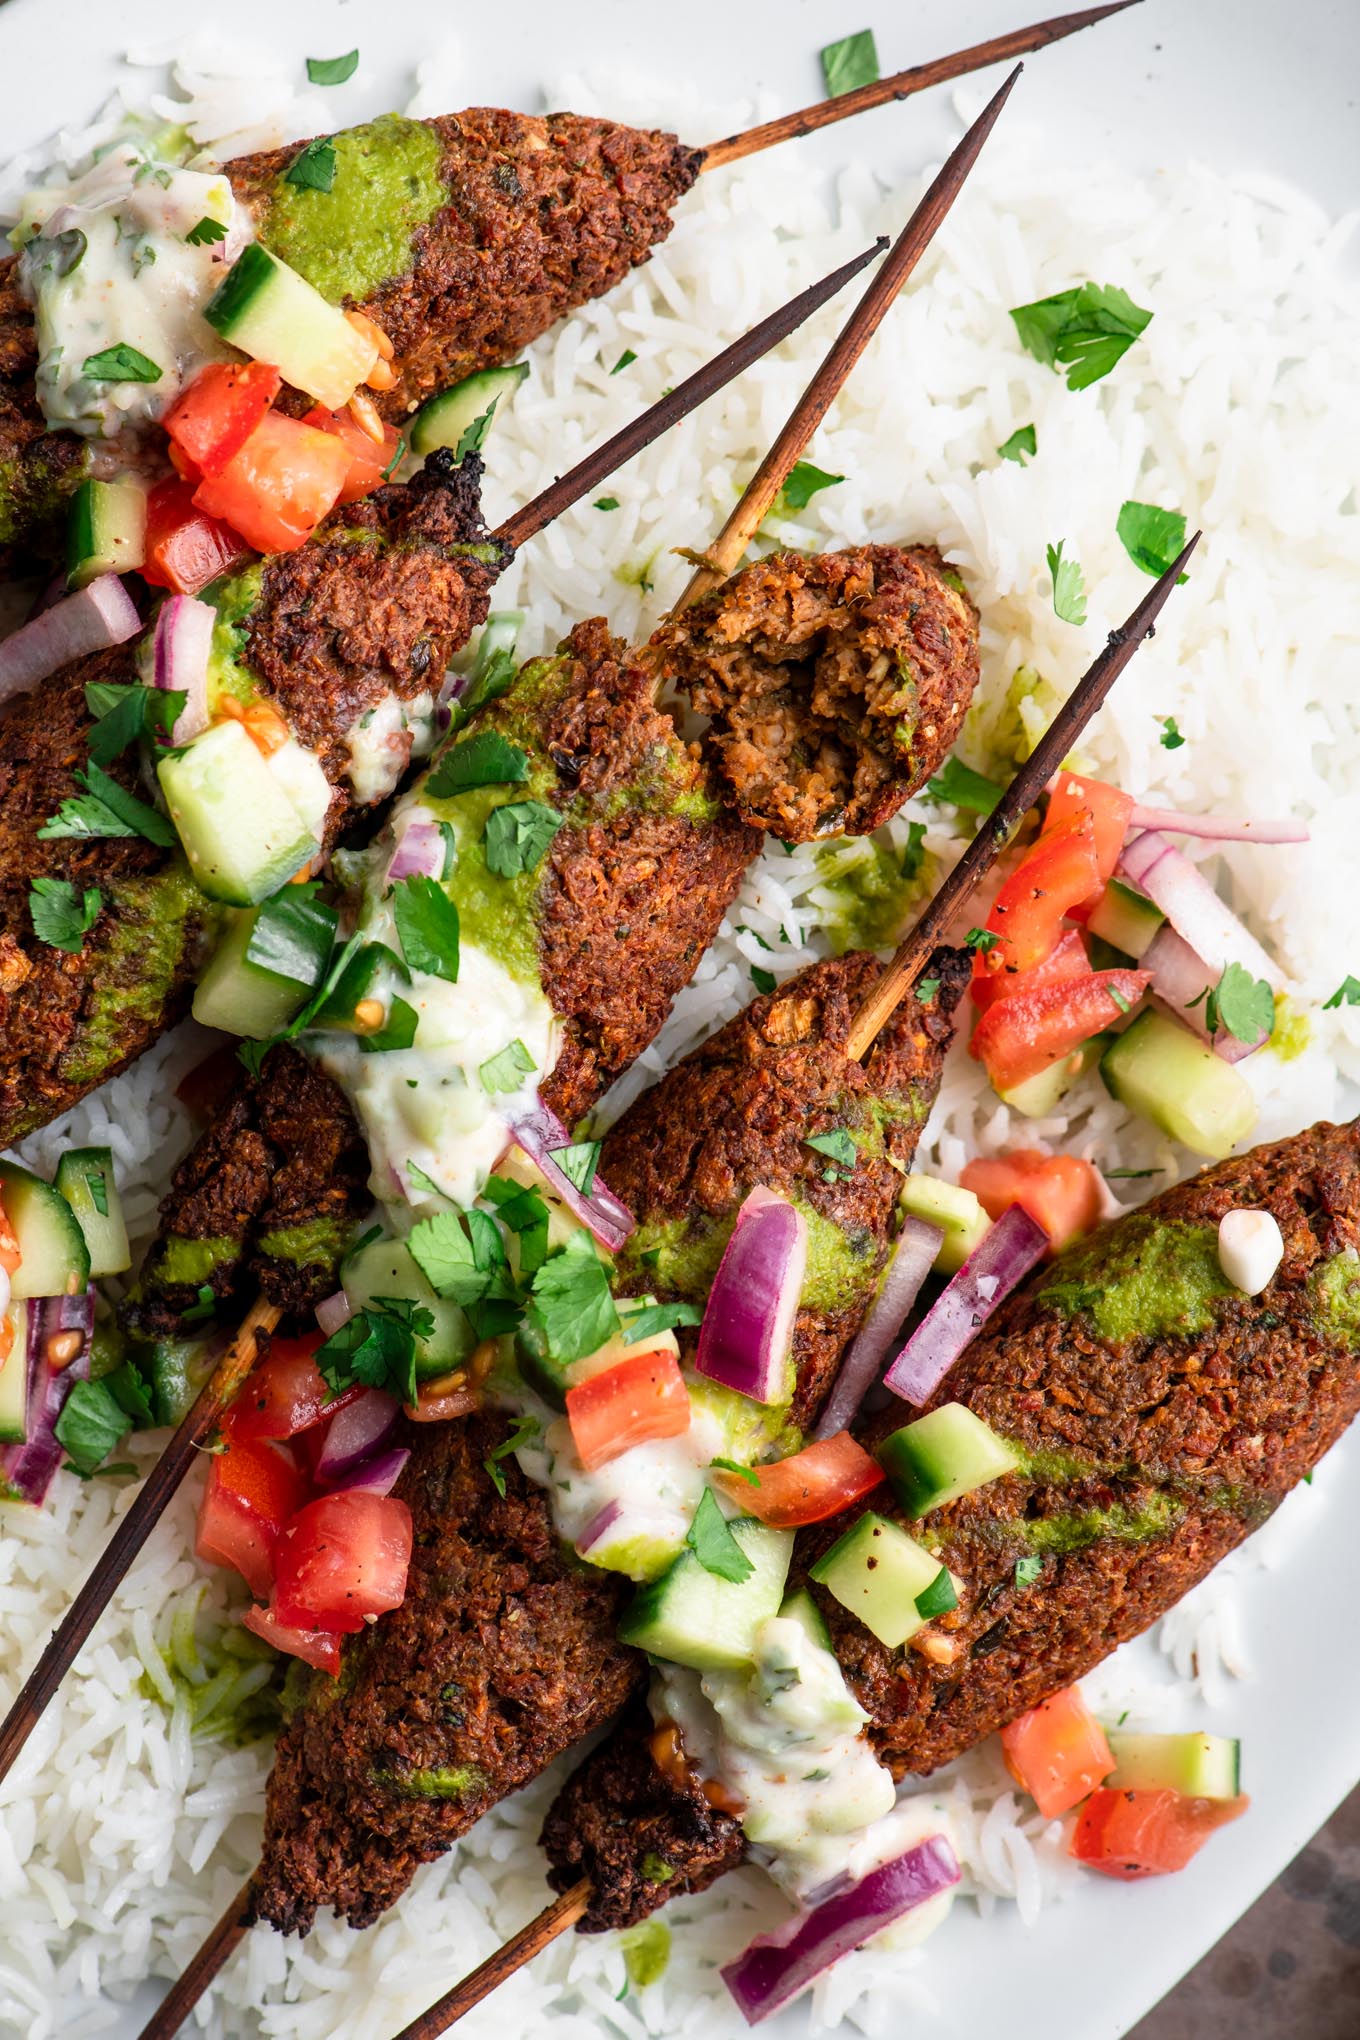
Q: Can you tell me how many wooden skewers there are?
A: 5